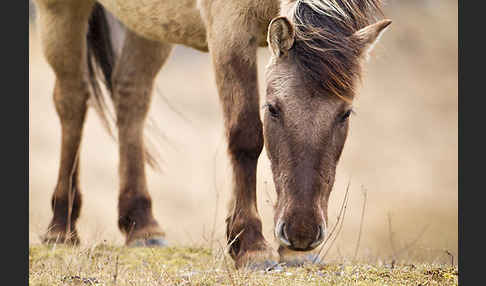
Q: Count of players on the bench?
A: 0